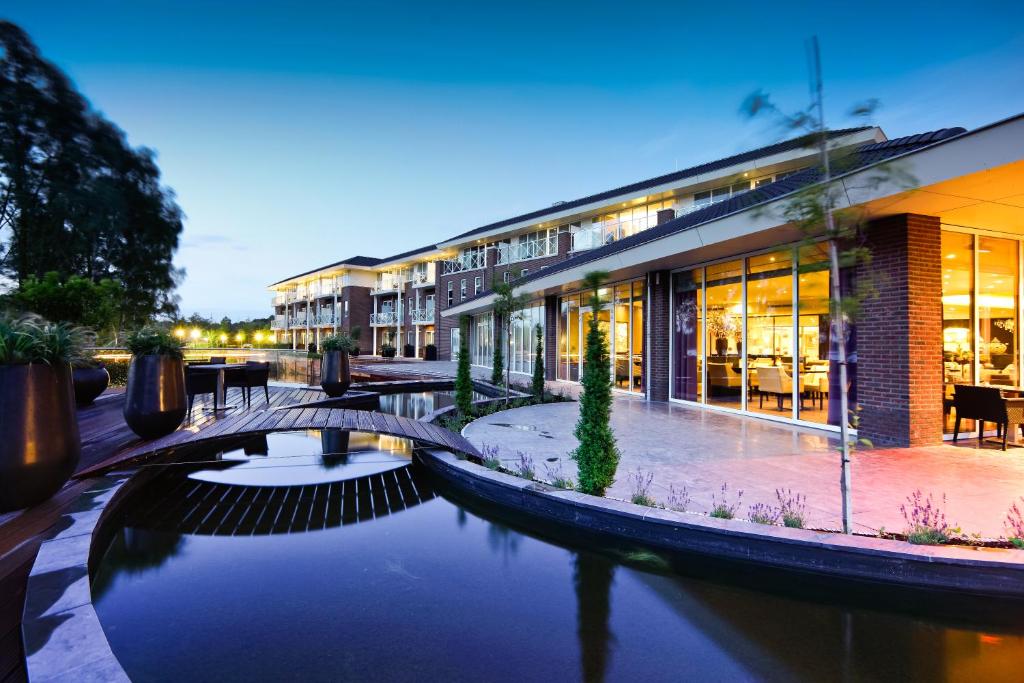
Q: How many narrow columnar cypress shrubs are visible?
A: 4